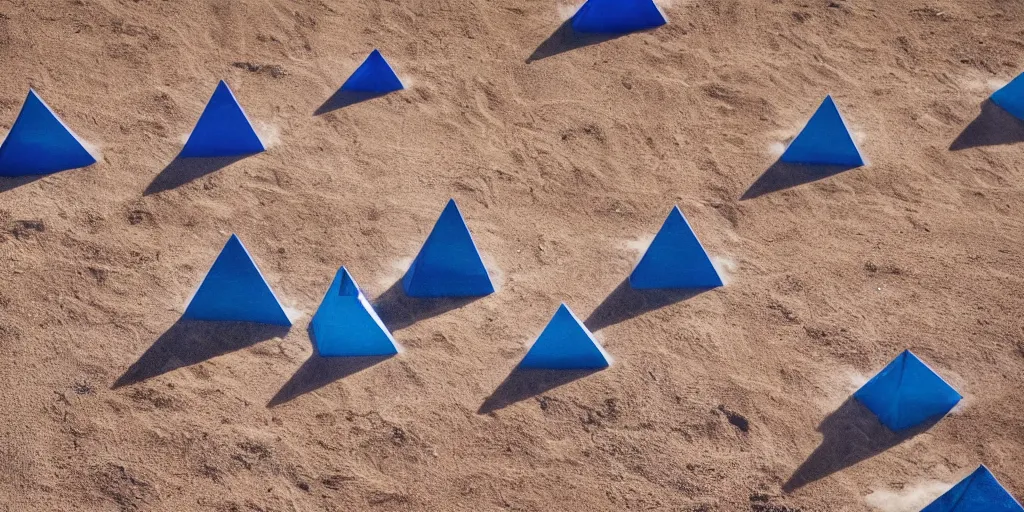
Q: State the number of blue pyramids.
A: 13